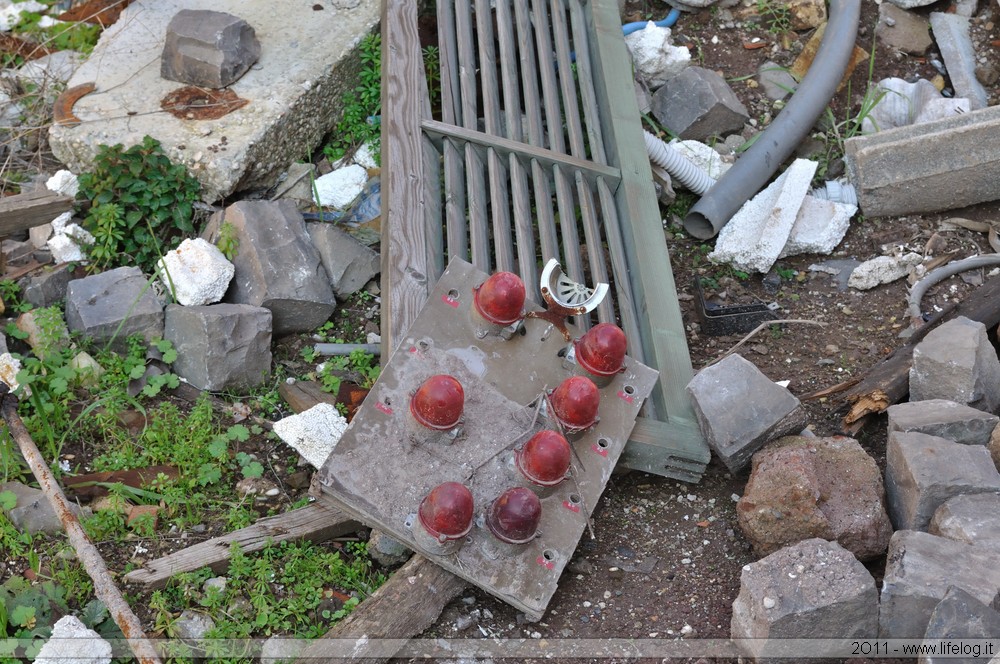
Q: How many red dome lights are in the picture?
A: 7